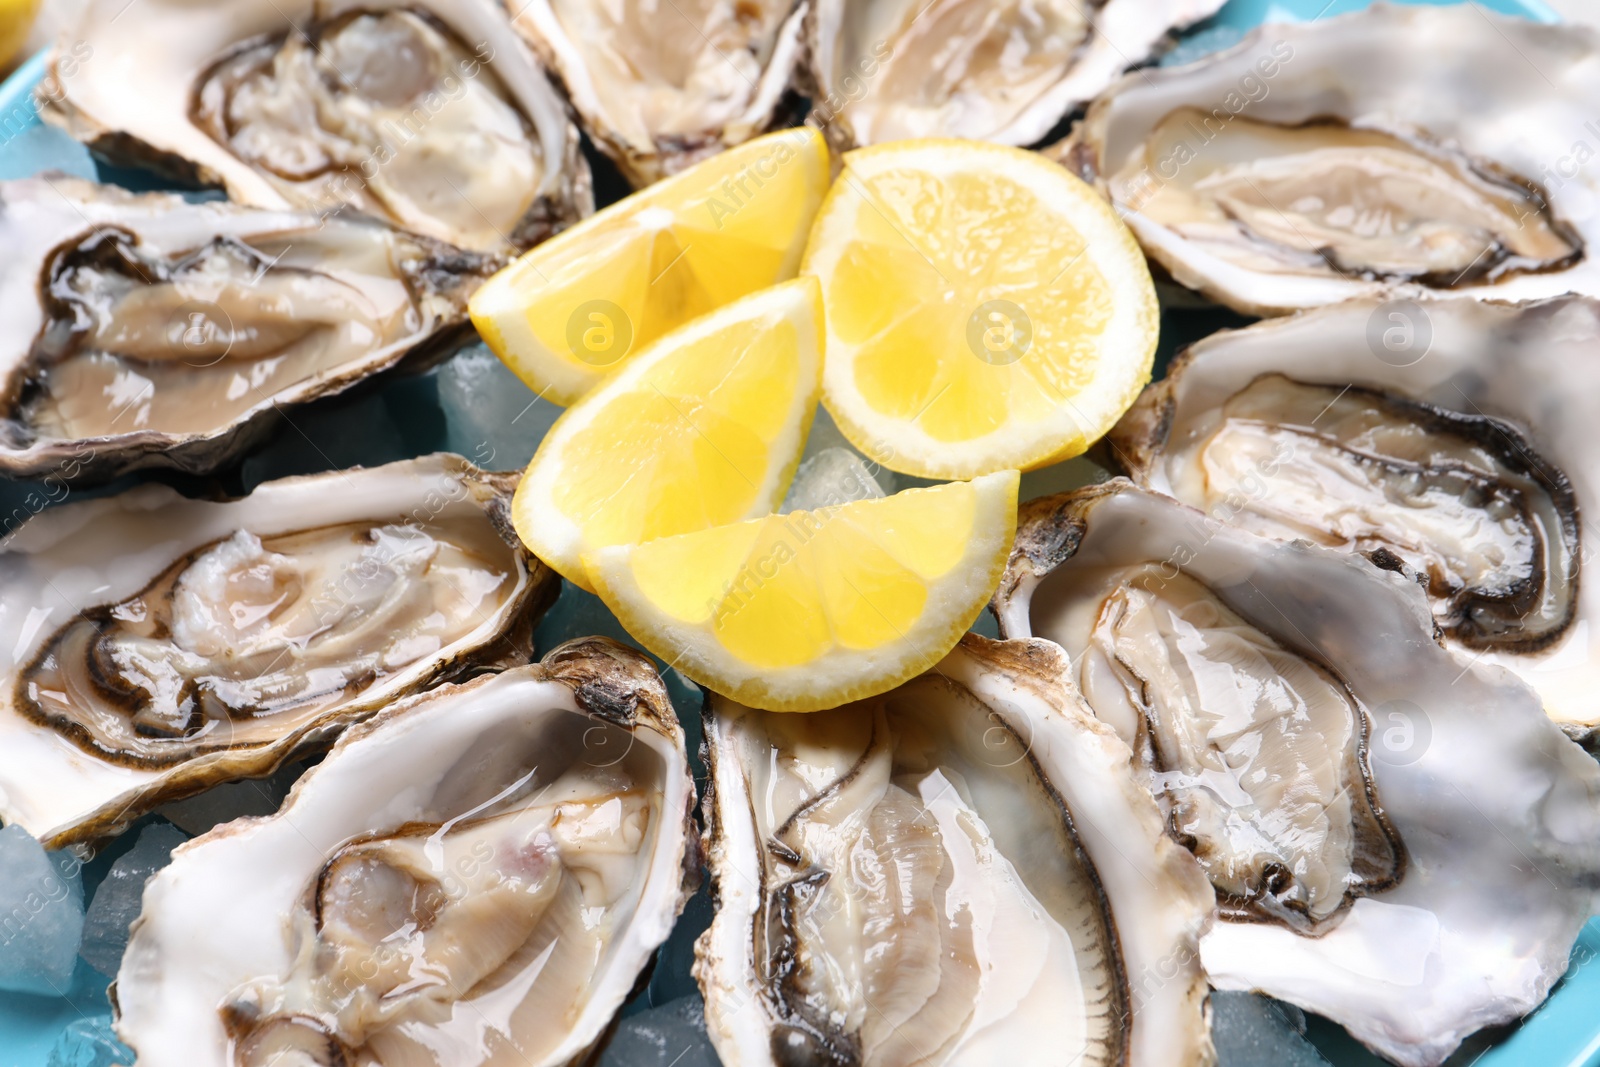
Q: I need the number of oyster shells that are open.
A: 10